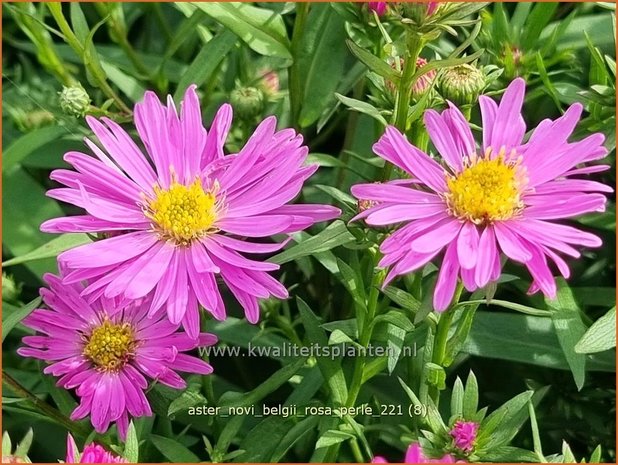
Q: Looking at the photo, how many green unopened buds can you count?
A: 3